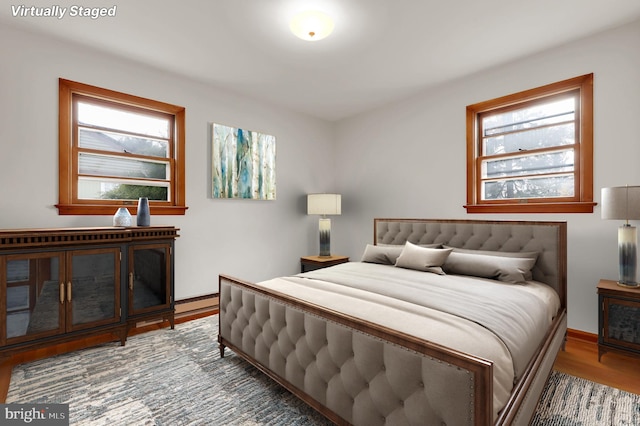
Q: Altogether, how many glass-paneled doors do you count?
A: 4